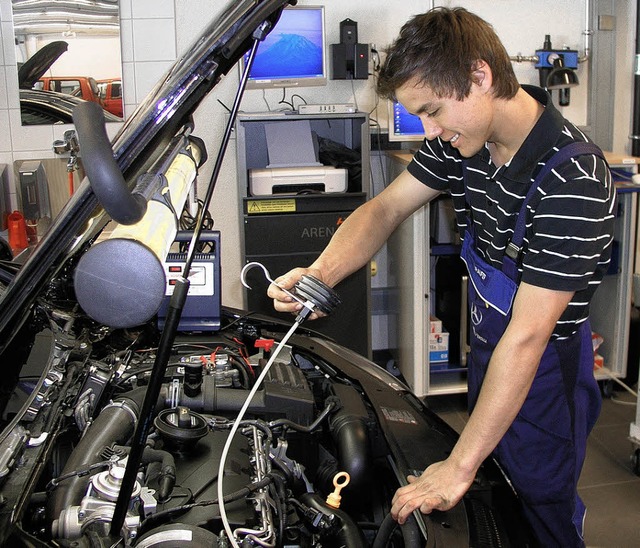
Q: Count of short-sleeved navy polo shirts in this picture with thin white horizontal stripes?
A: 1